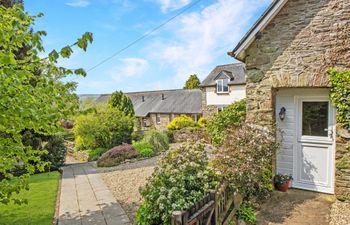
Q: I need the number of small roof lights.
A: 2